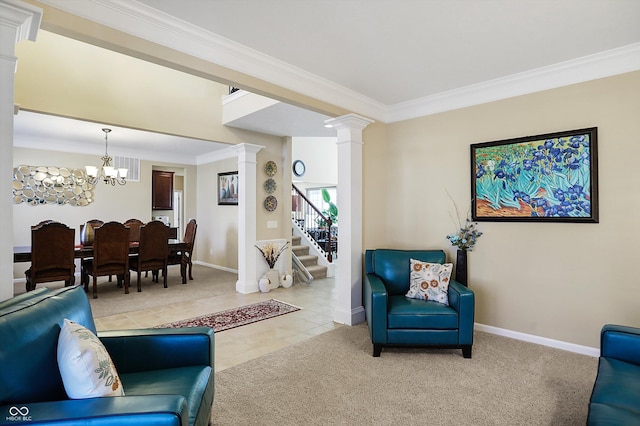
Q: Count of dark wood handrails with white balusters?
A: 1